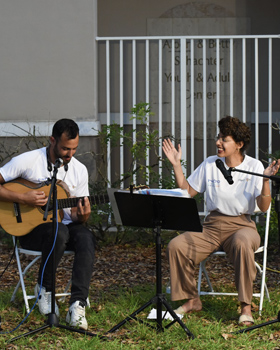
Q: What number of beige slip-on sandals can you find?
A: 2